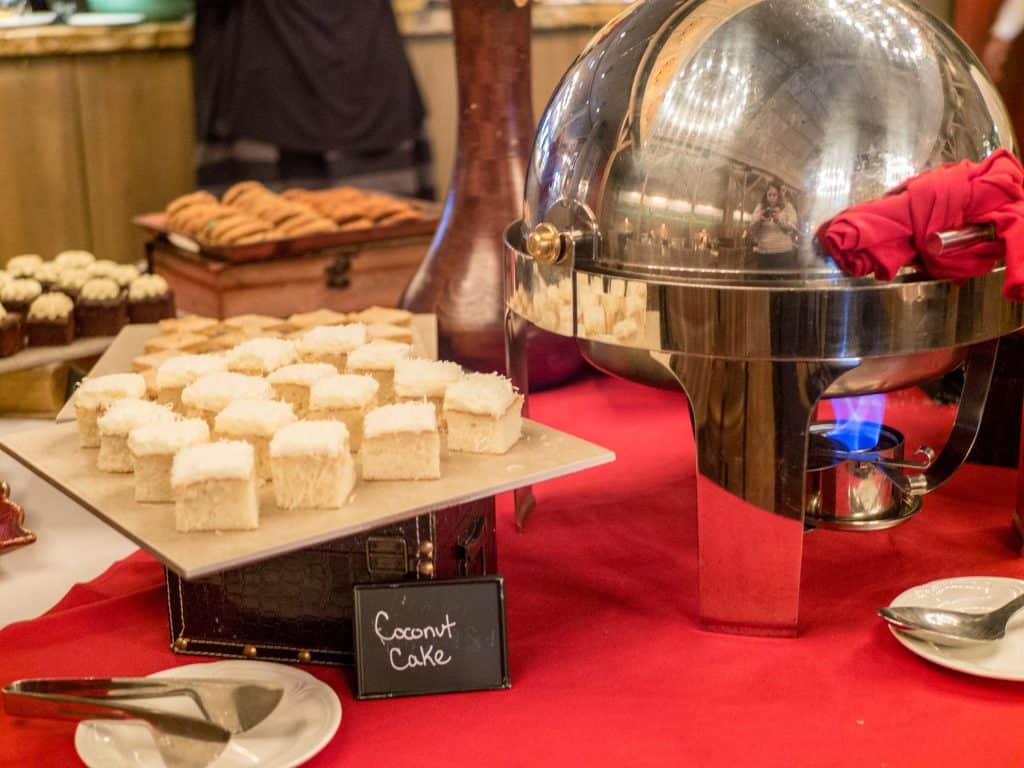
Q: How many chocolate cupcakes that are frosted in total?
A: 12